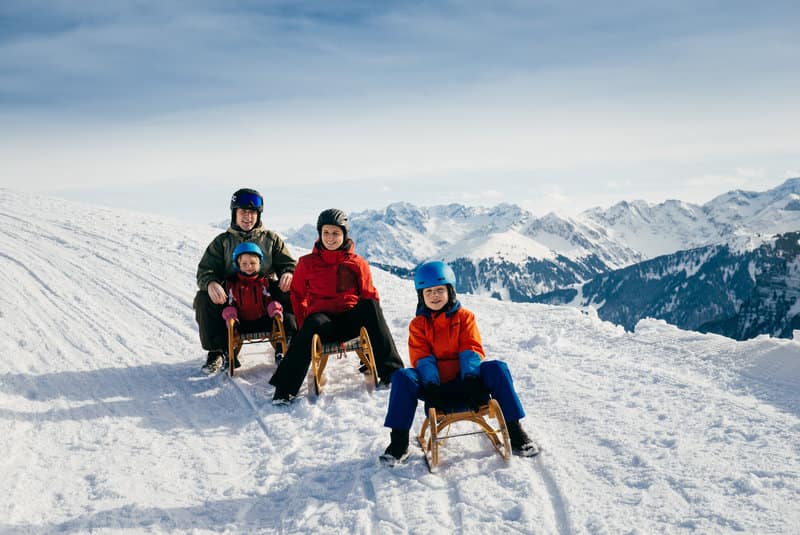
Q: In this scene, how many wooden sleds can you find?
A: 3